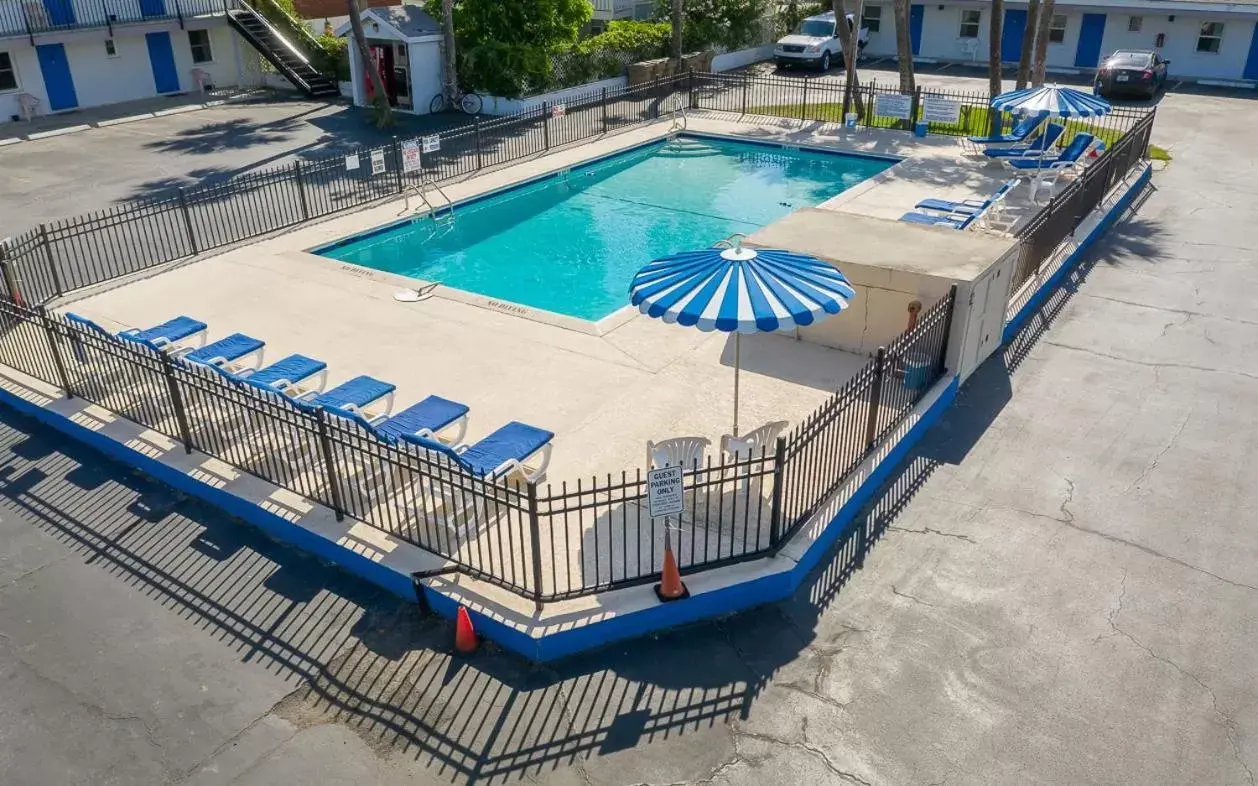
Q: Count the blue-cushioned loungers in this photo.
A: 11